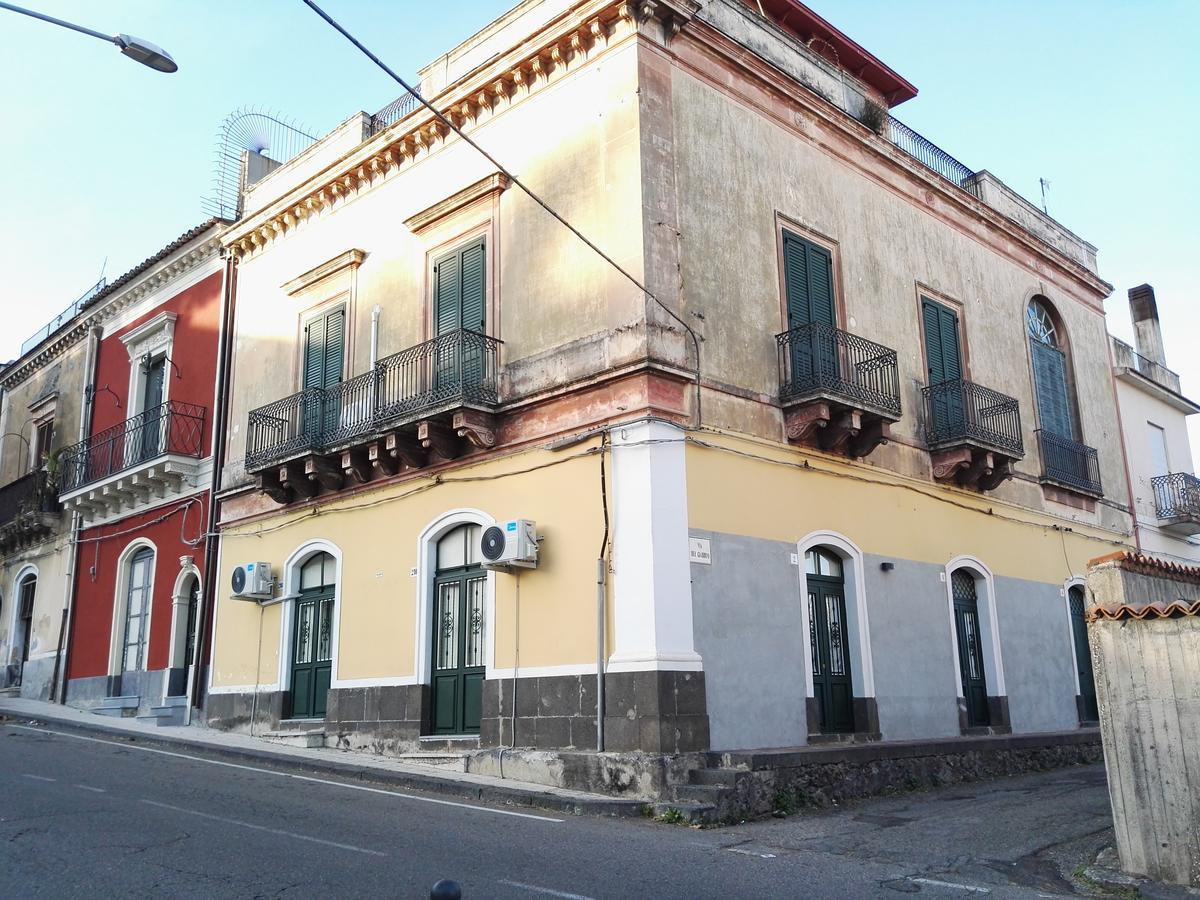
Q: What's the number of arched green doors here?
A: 5